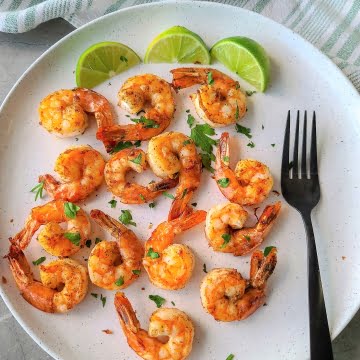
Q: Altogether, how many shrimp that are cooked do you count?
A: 14